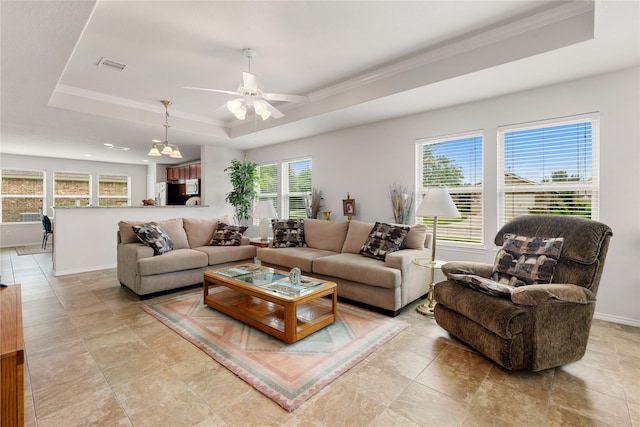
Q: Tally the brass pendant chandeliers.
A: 1